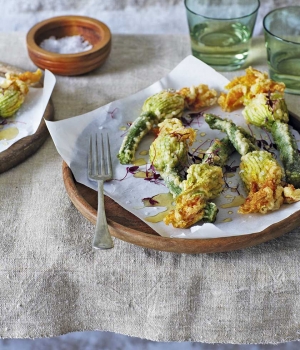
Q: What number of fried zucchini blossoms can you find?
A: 6